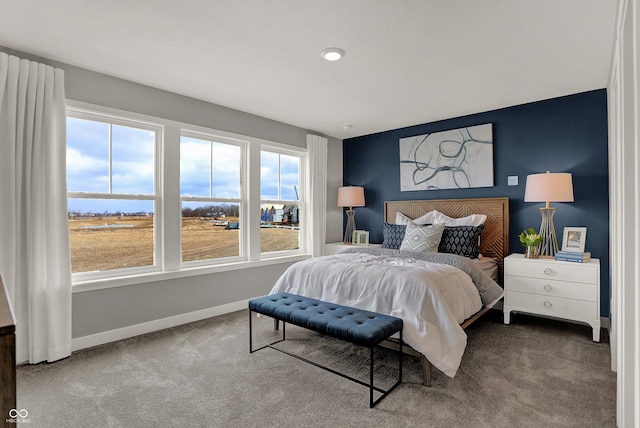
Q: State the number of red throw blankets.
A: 0